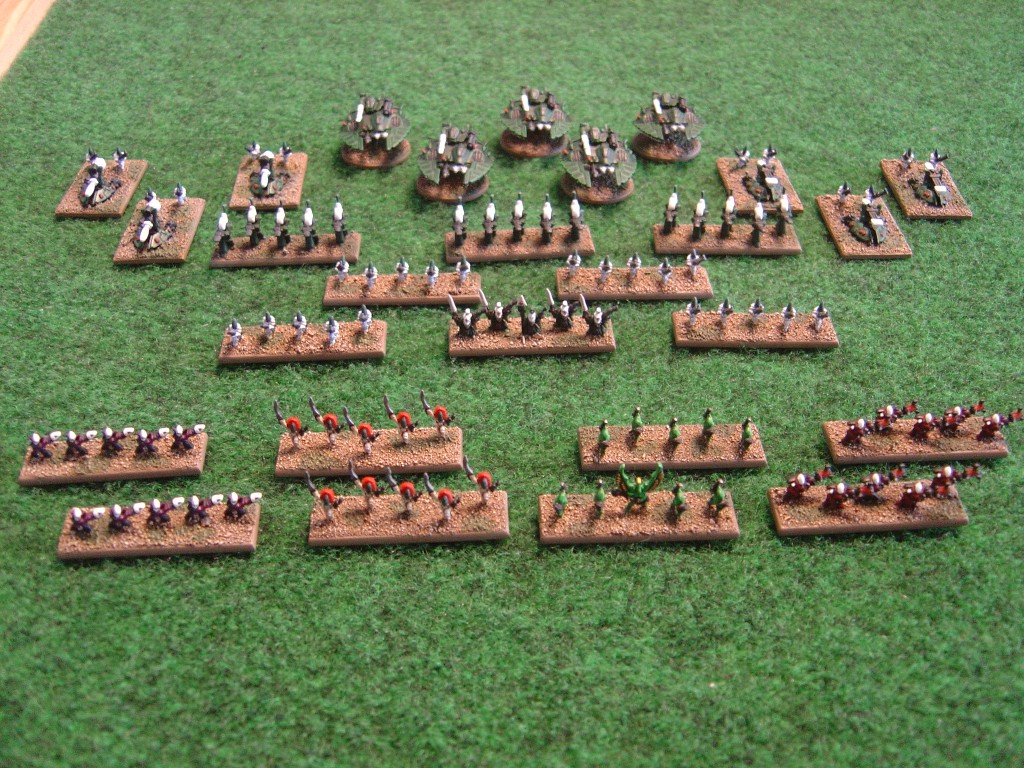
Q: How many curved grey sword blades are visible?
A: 10